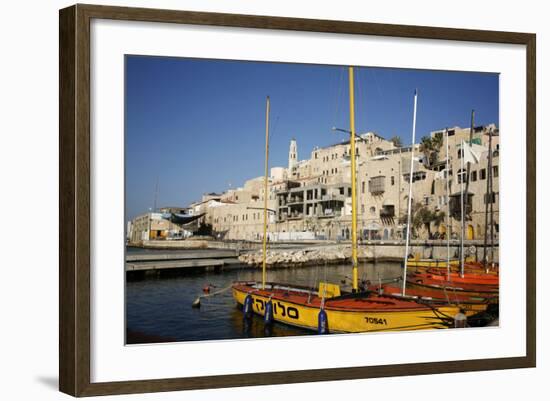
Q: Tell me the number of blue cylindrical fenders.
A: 3